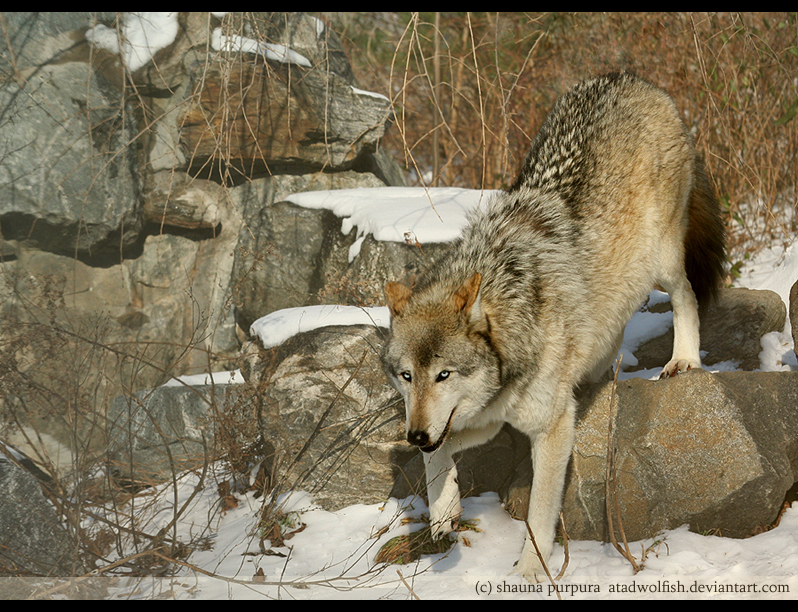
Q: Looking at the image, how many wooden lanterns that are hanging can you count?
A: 0